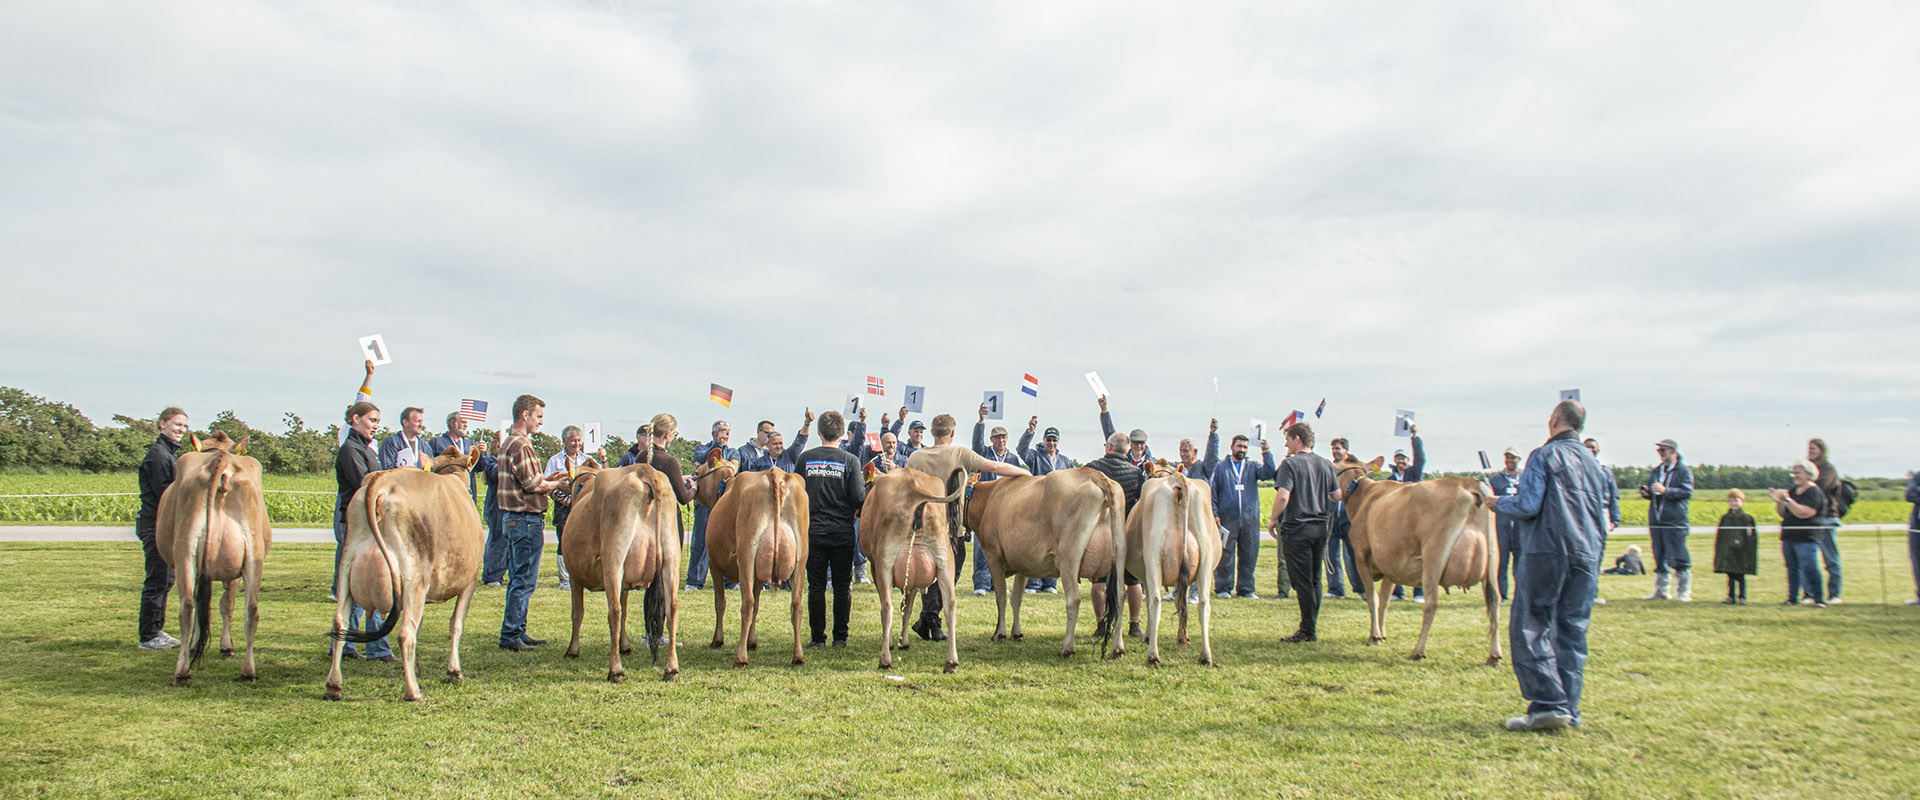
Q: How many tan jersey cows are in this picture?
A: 8